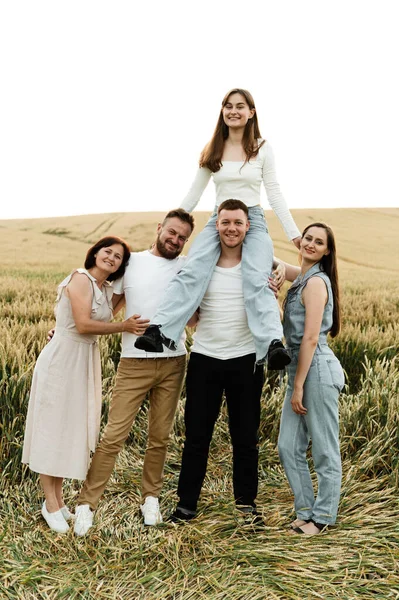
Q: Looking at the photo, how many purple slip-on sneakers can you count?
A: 0